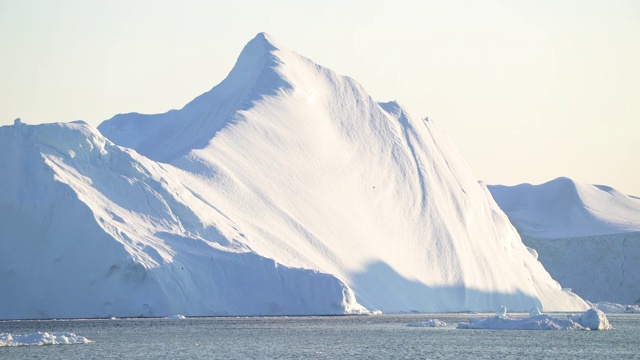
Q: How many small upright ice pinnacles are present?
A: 2